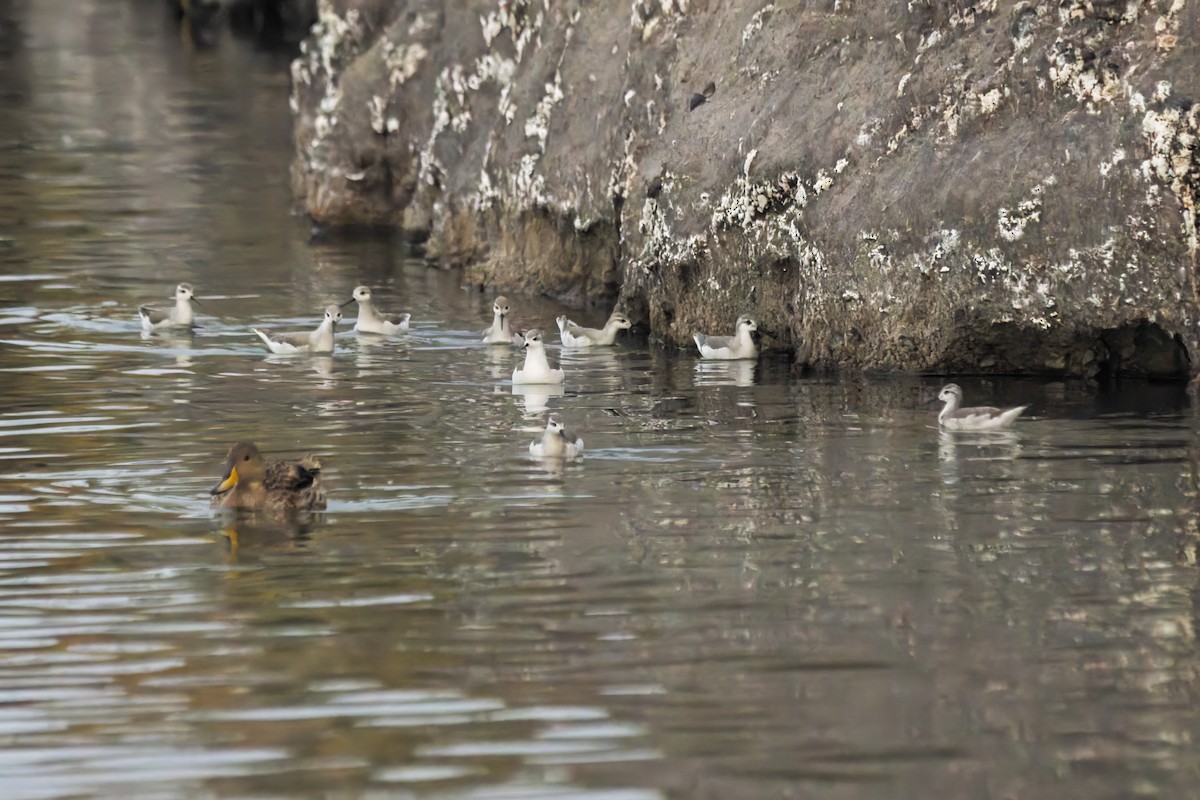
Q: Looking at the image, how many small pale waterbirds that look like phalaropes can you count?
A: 9